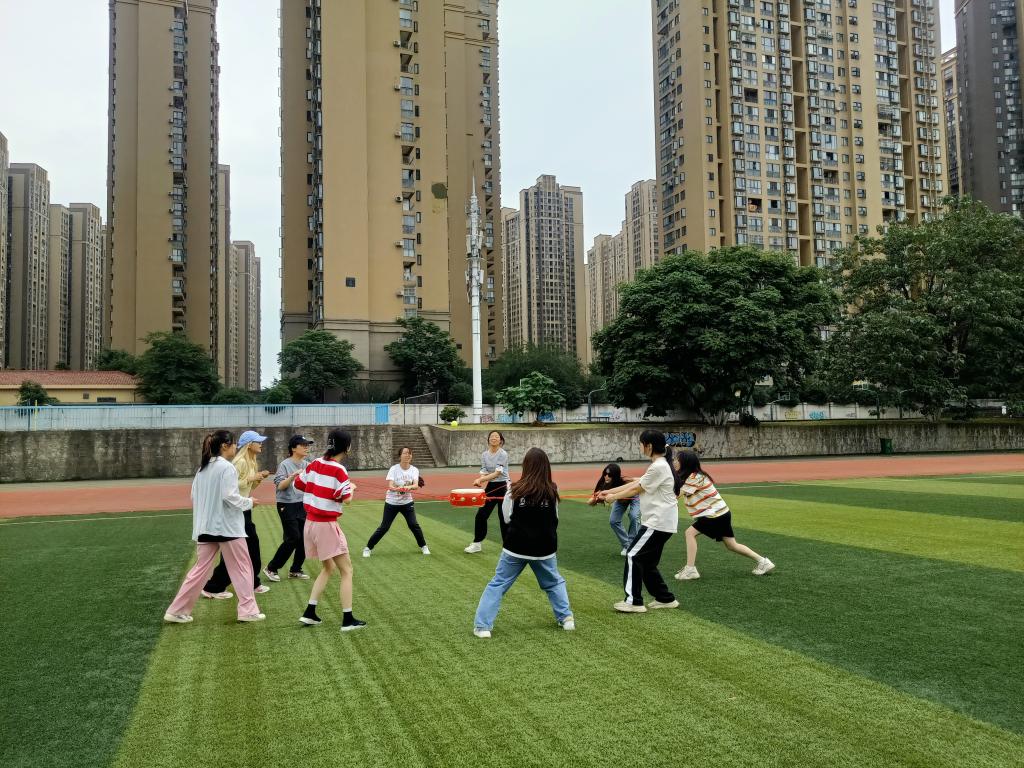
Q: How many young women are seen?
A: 10